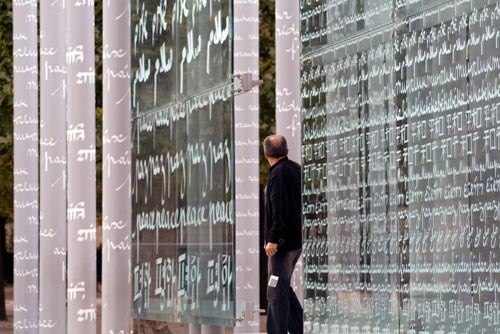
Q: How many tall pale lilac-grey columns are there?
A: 6